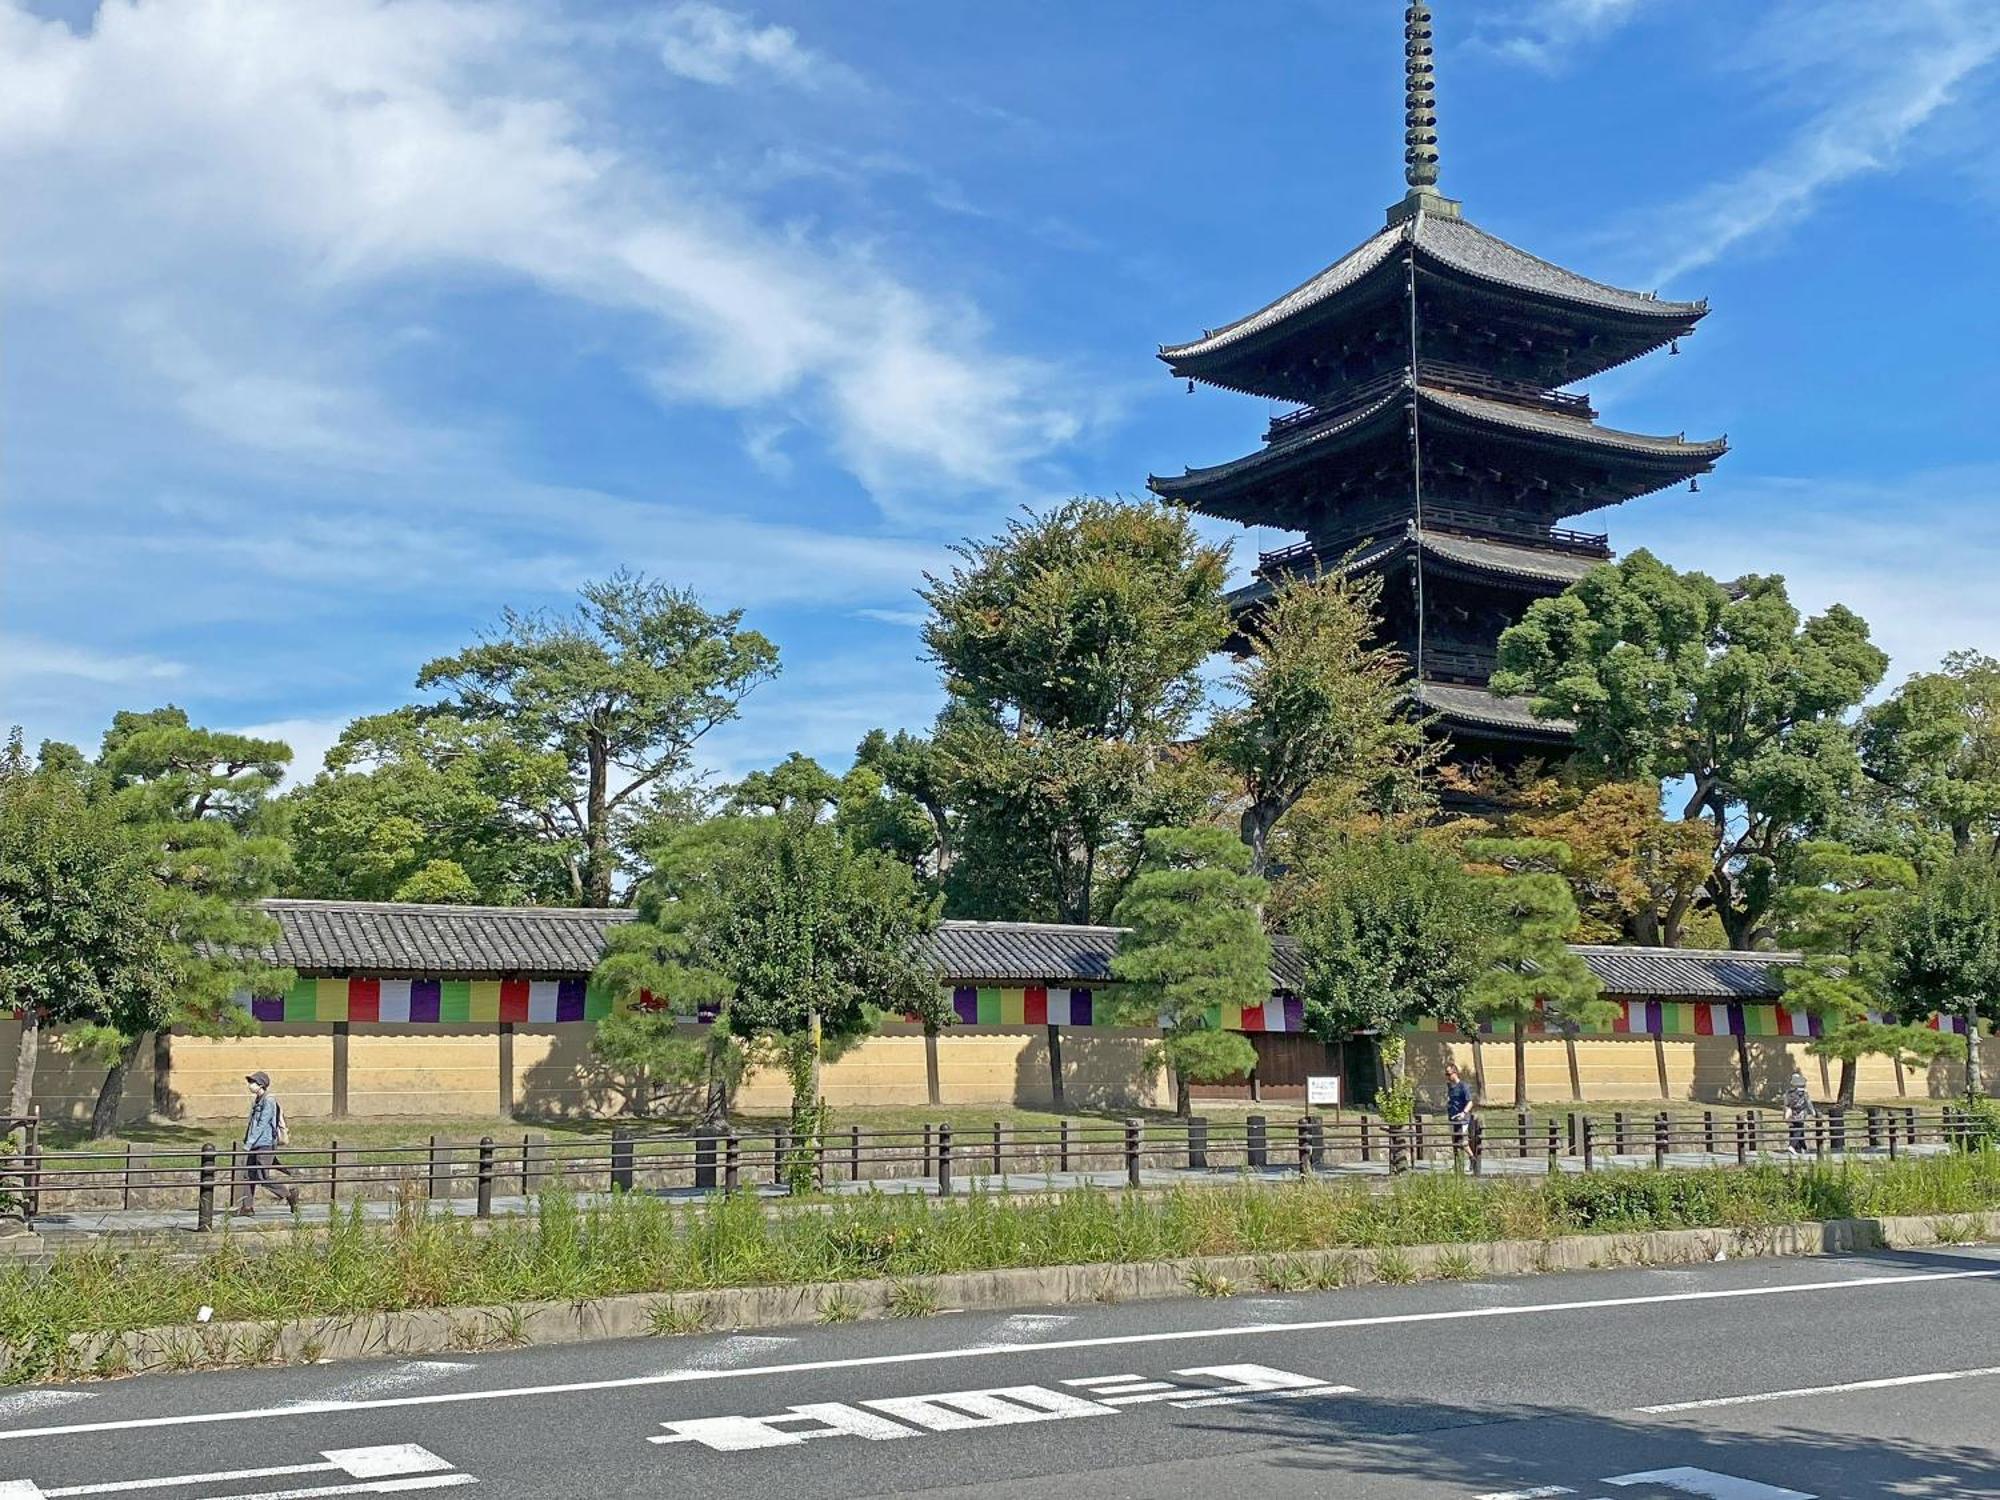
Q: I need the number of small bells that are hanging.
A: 3